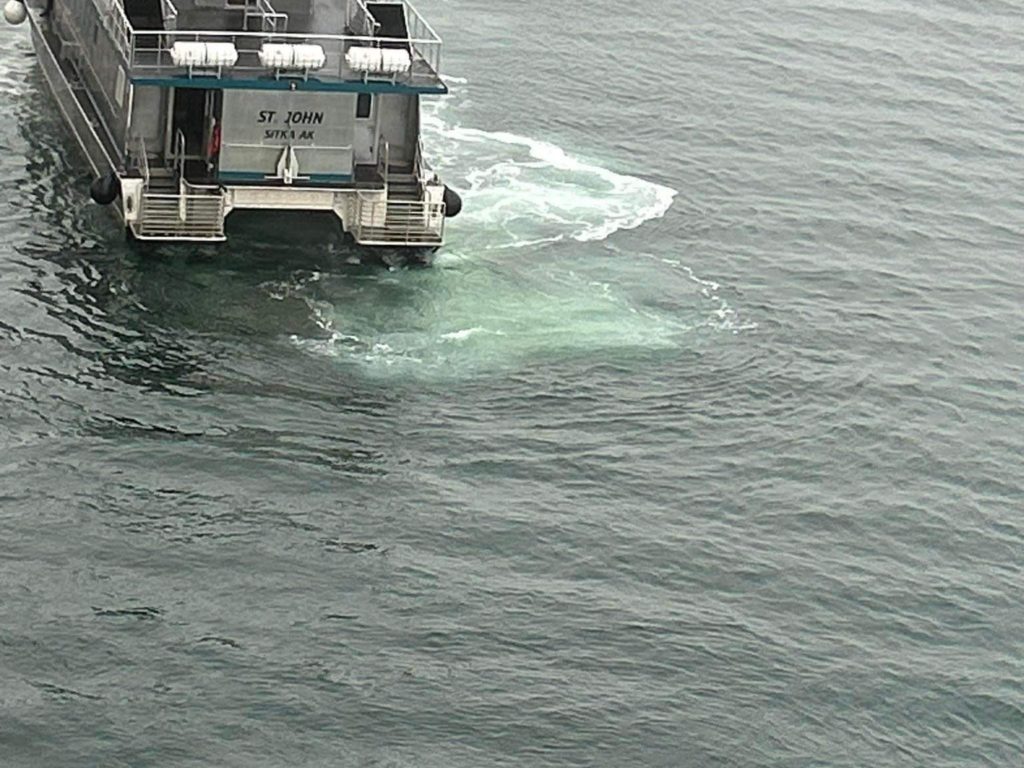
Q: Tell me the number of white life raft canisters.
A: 3